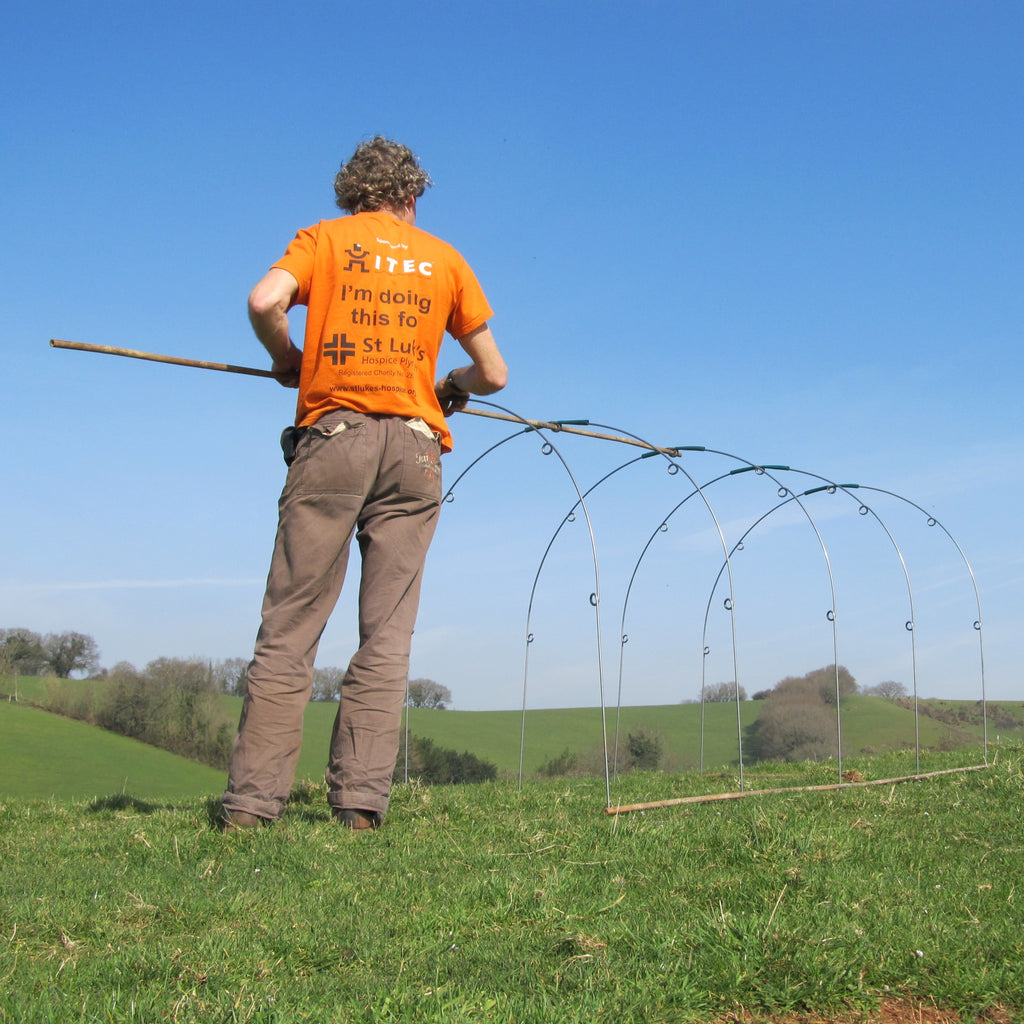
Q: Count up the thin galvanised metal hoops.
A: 5